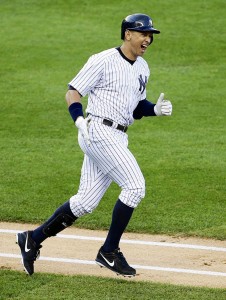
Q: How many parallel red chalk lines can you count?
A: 0